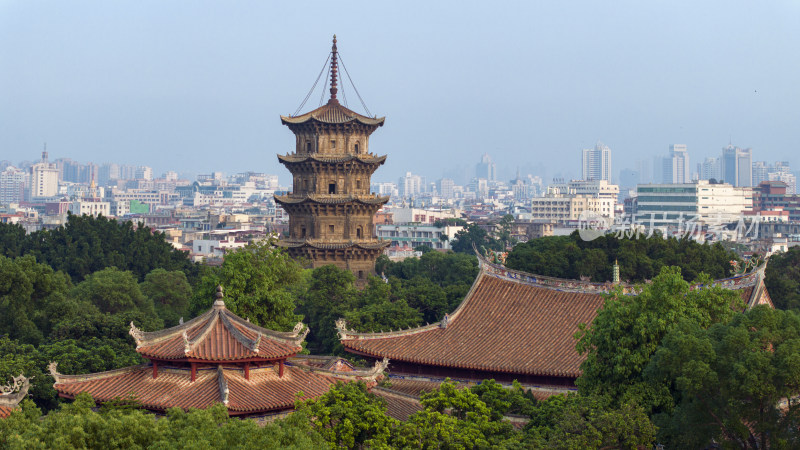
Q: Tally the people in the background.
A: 0